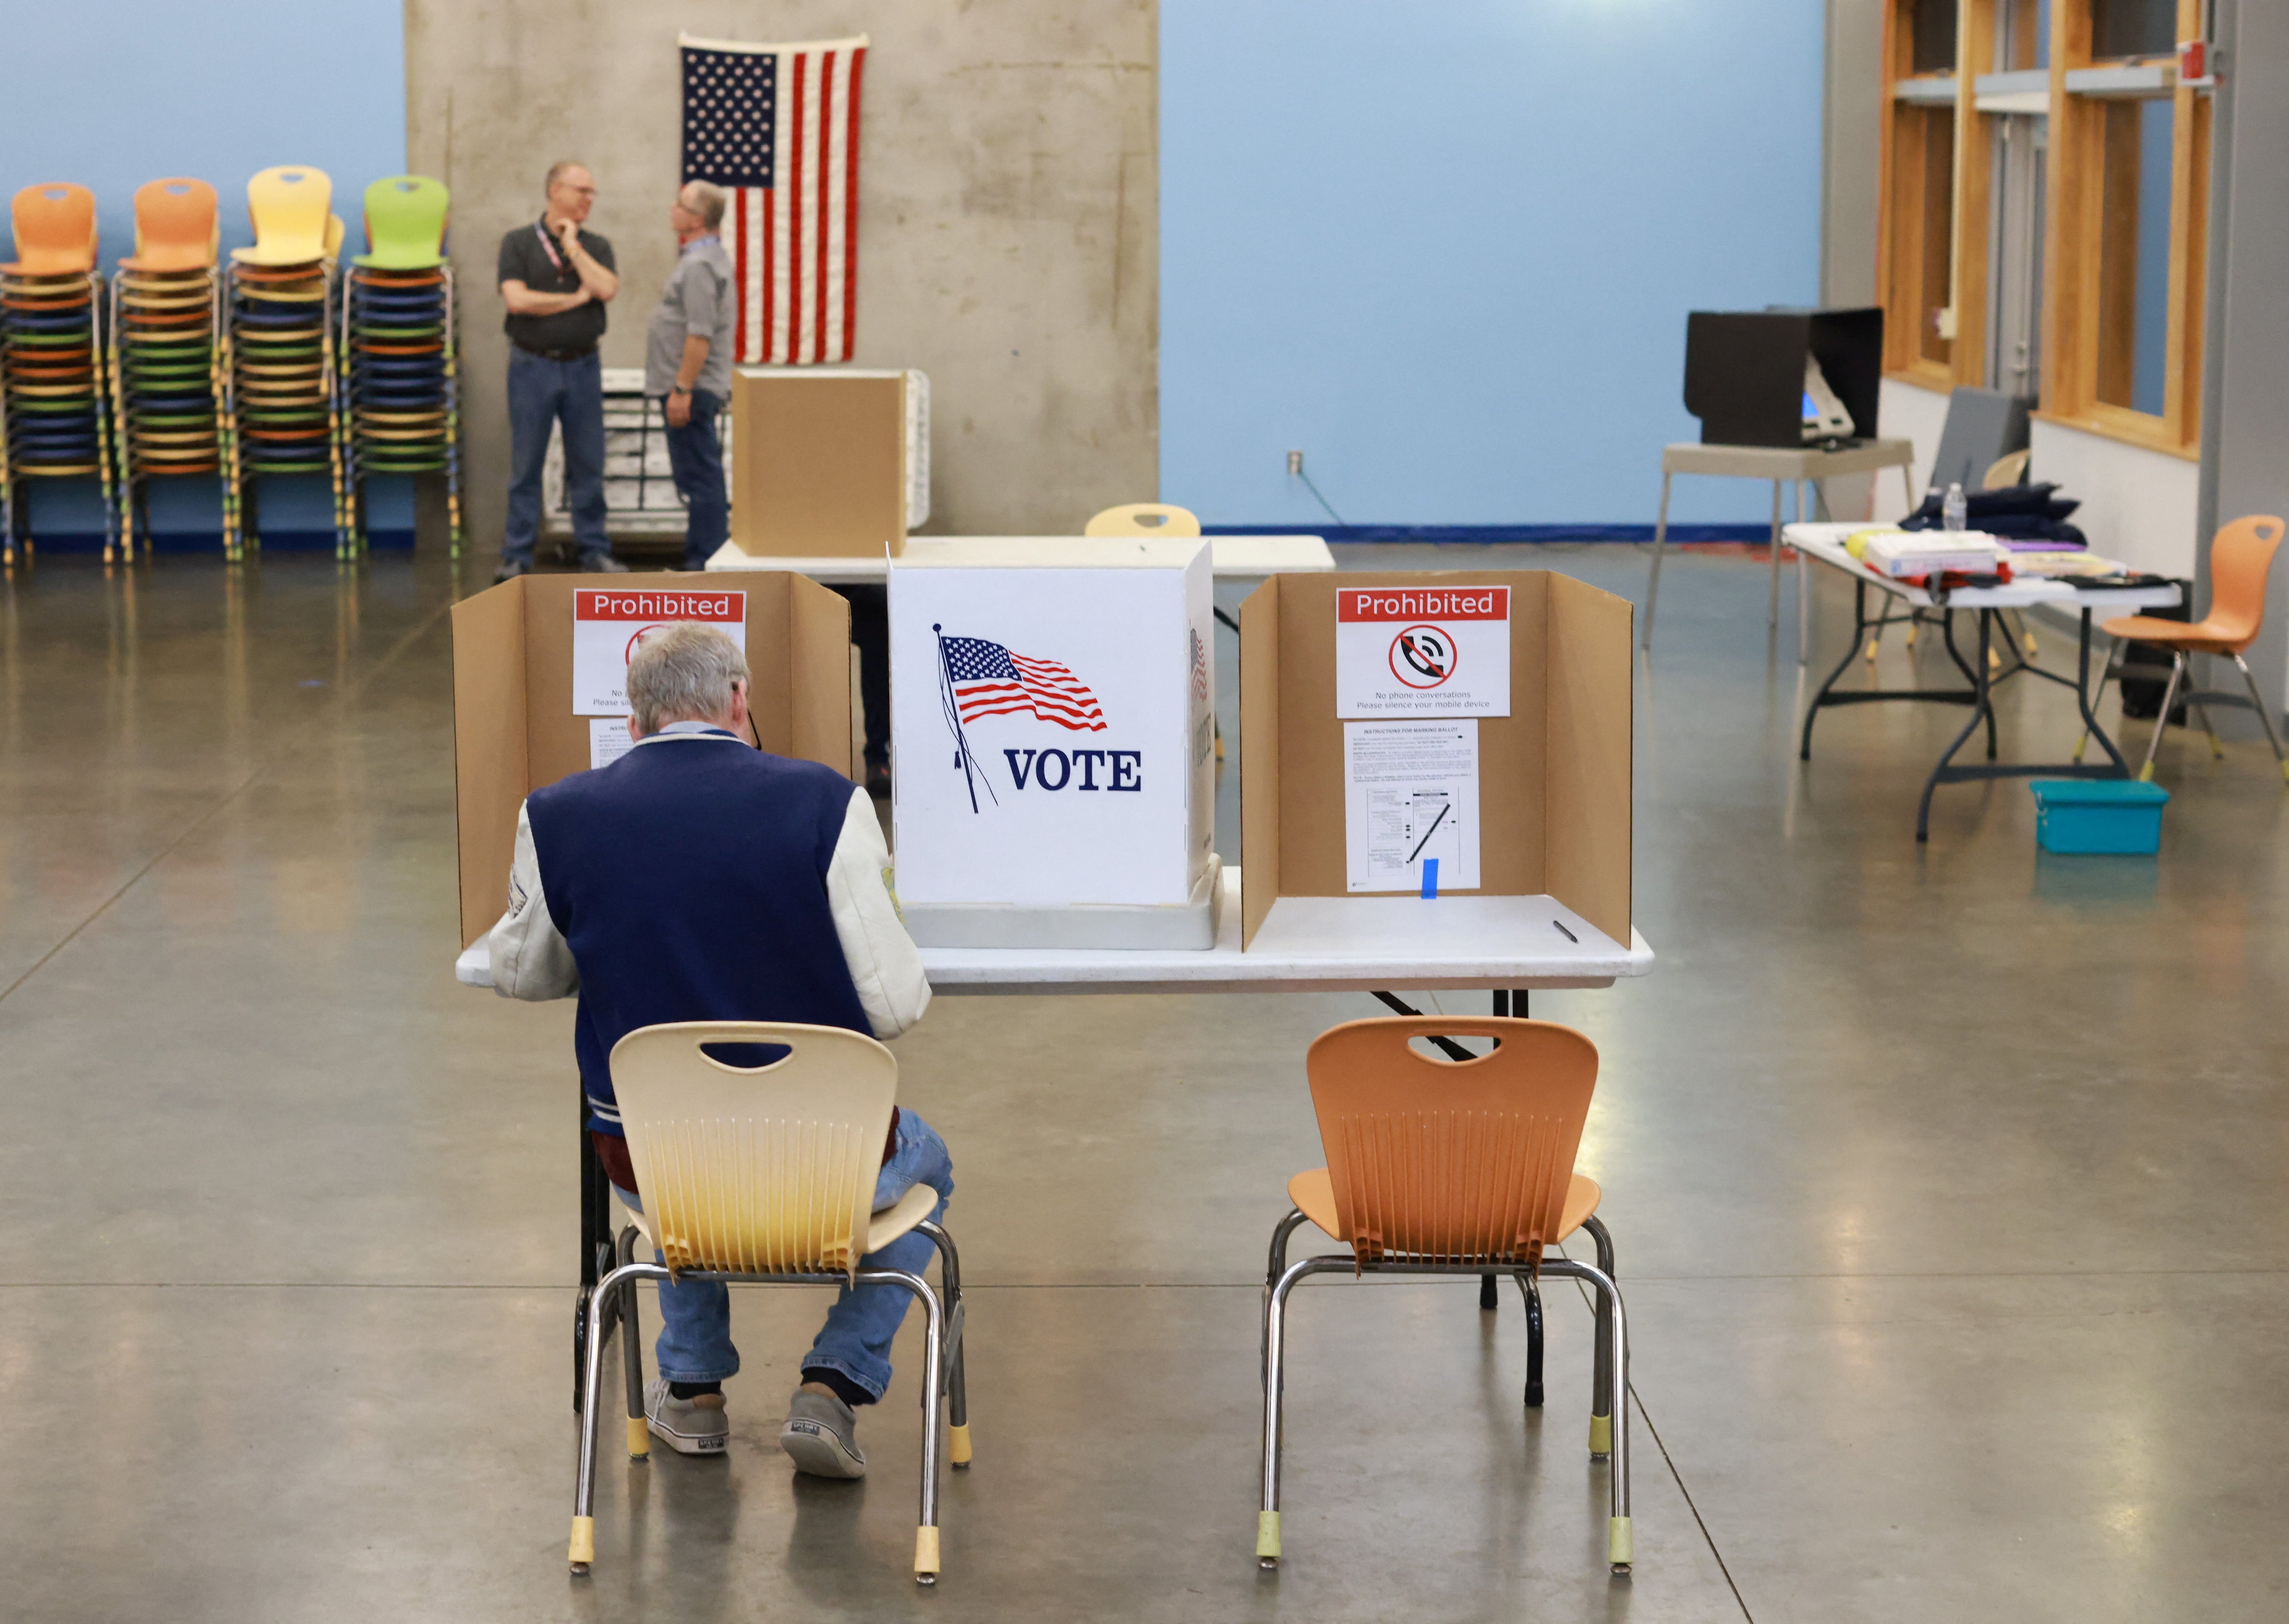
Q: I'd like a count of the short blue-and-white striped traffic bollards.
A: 0